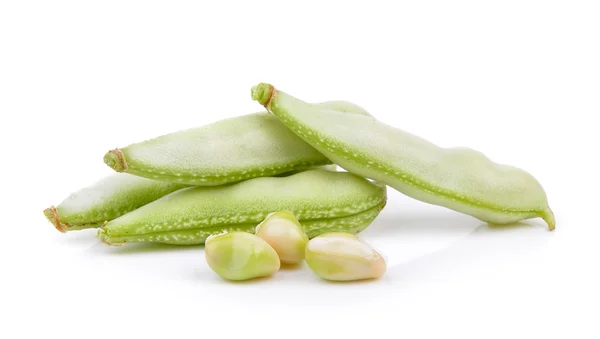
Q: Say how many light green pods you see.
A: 4